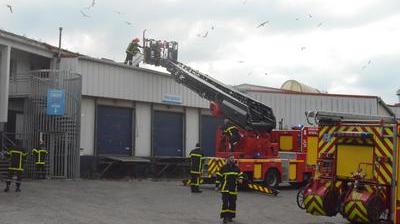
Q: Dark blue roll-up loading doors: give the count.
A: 3